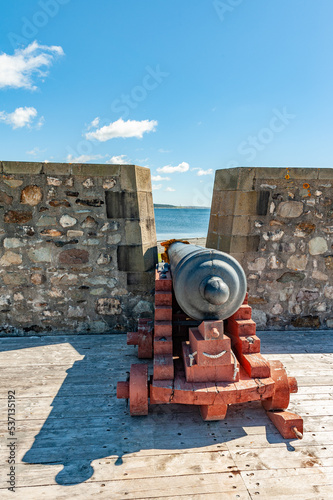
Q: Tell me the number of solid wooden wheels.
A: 3